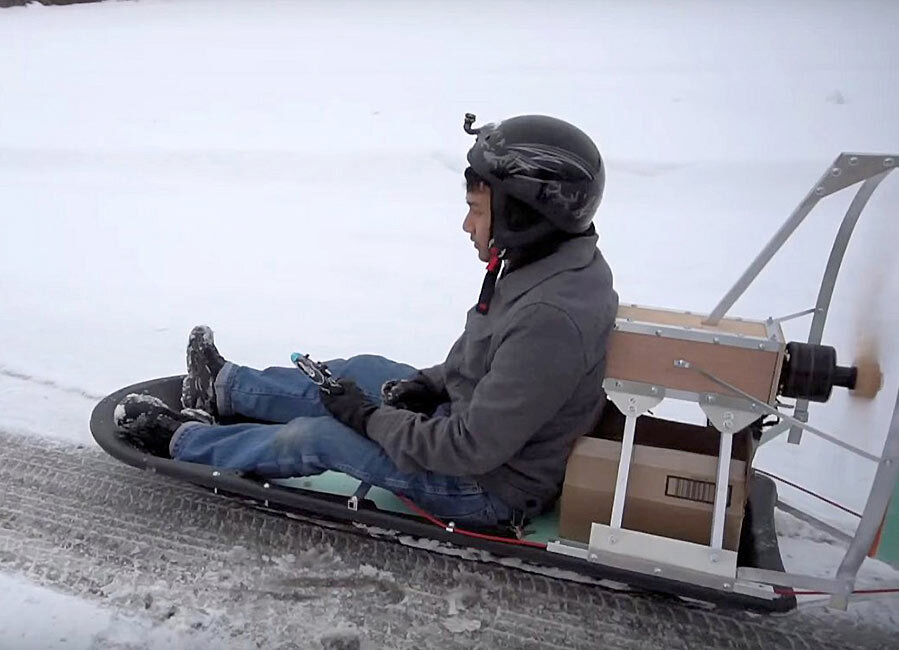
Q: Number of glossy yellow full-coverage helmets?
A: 0